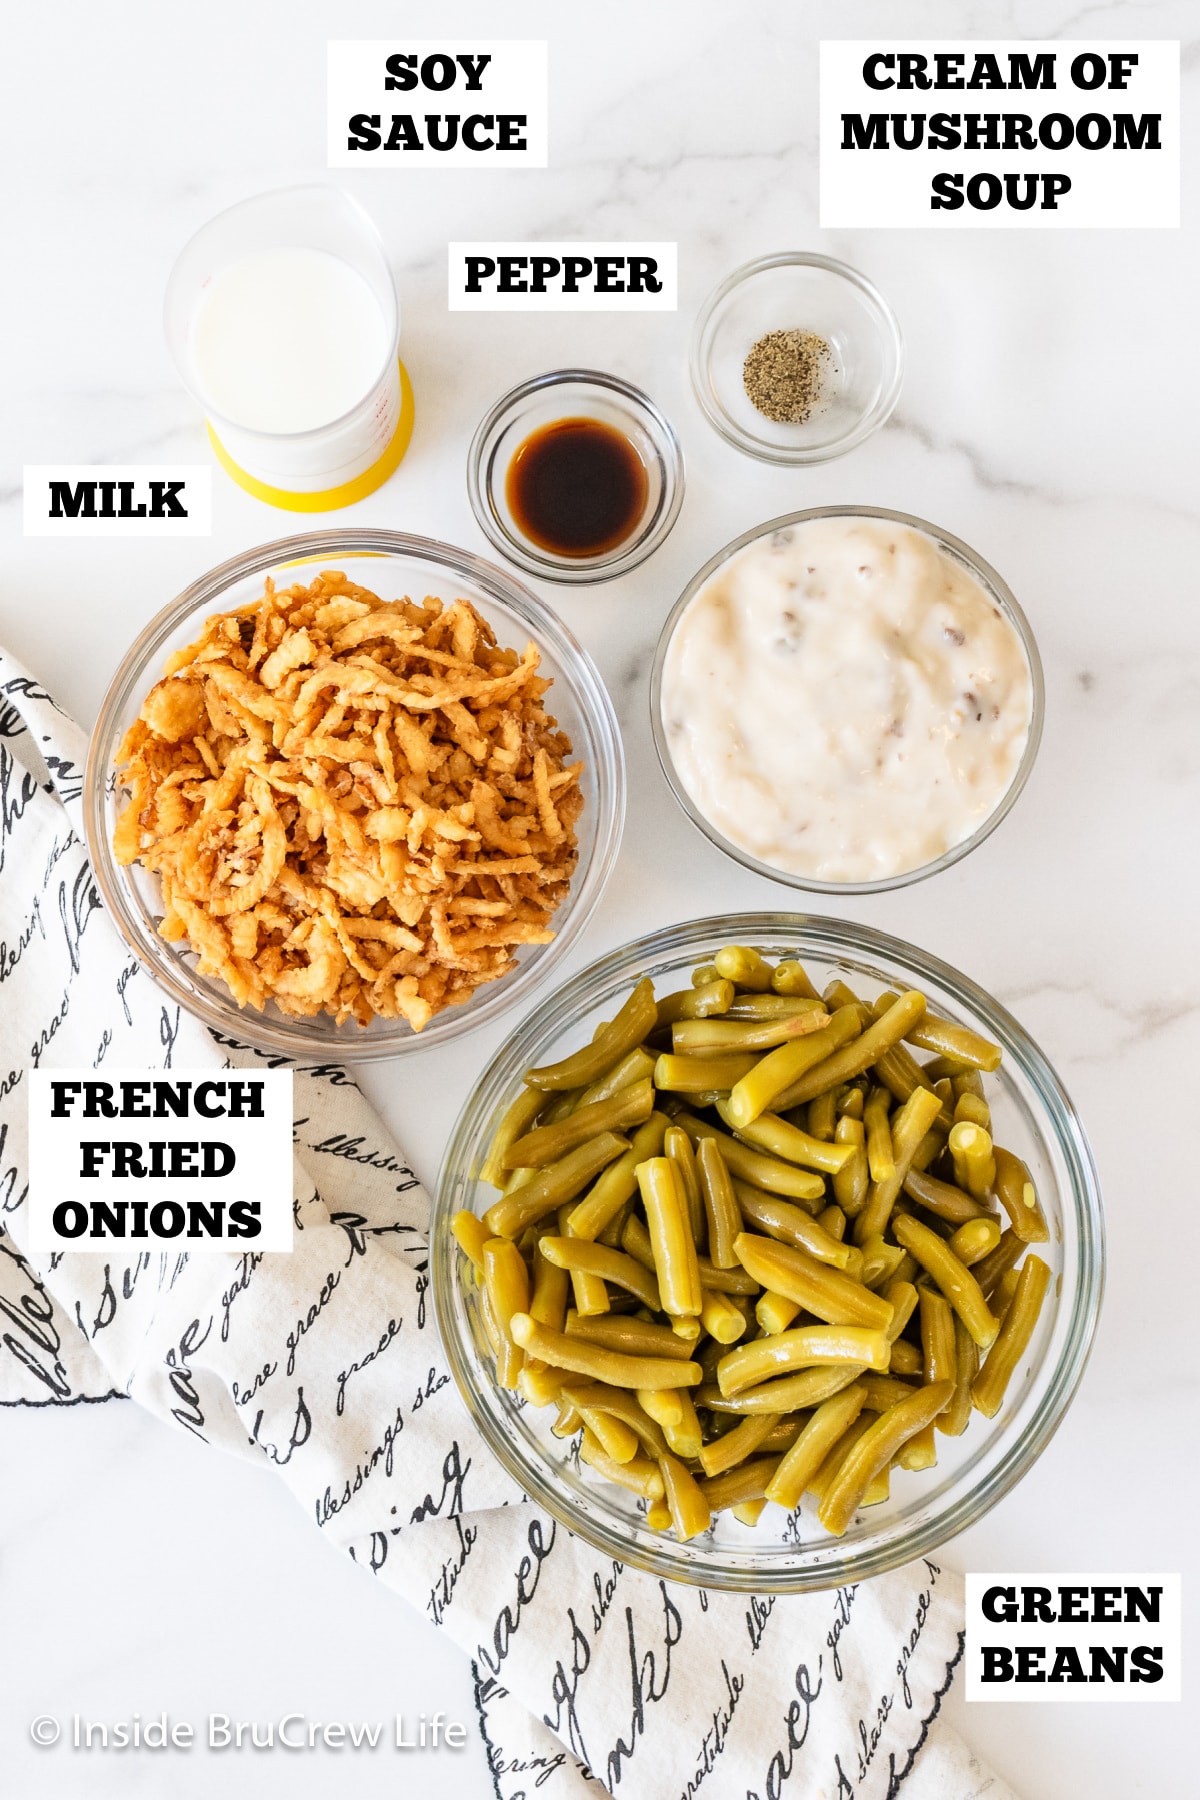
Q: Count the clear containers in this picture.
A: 6